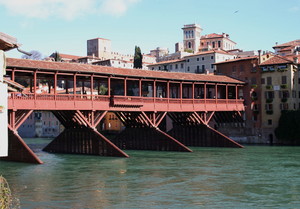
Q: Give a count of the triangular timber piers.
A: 4